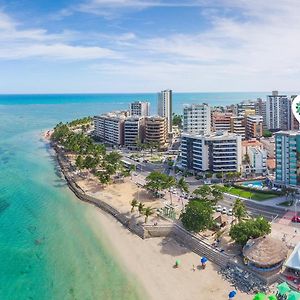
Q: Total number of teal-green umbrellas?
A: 2